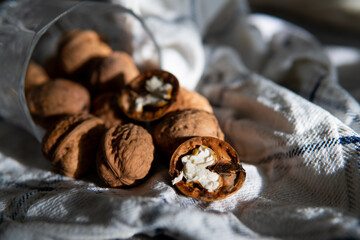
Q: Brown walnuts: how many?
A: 11